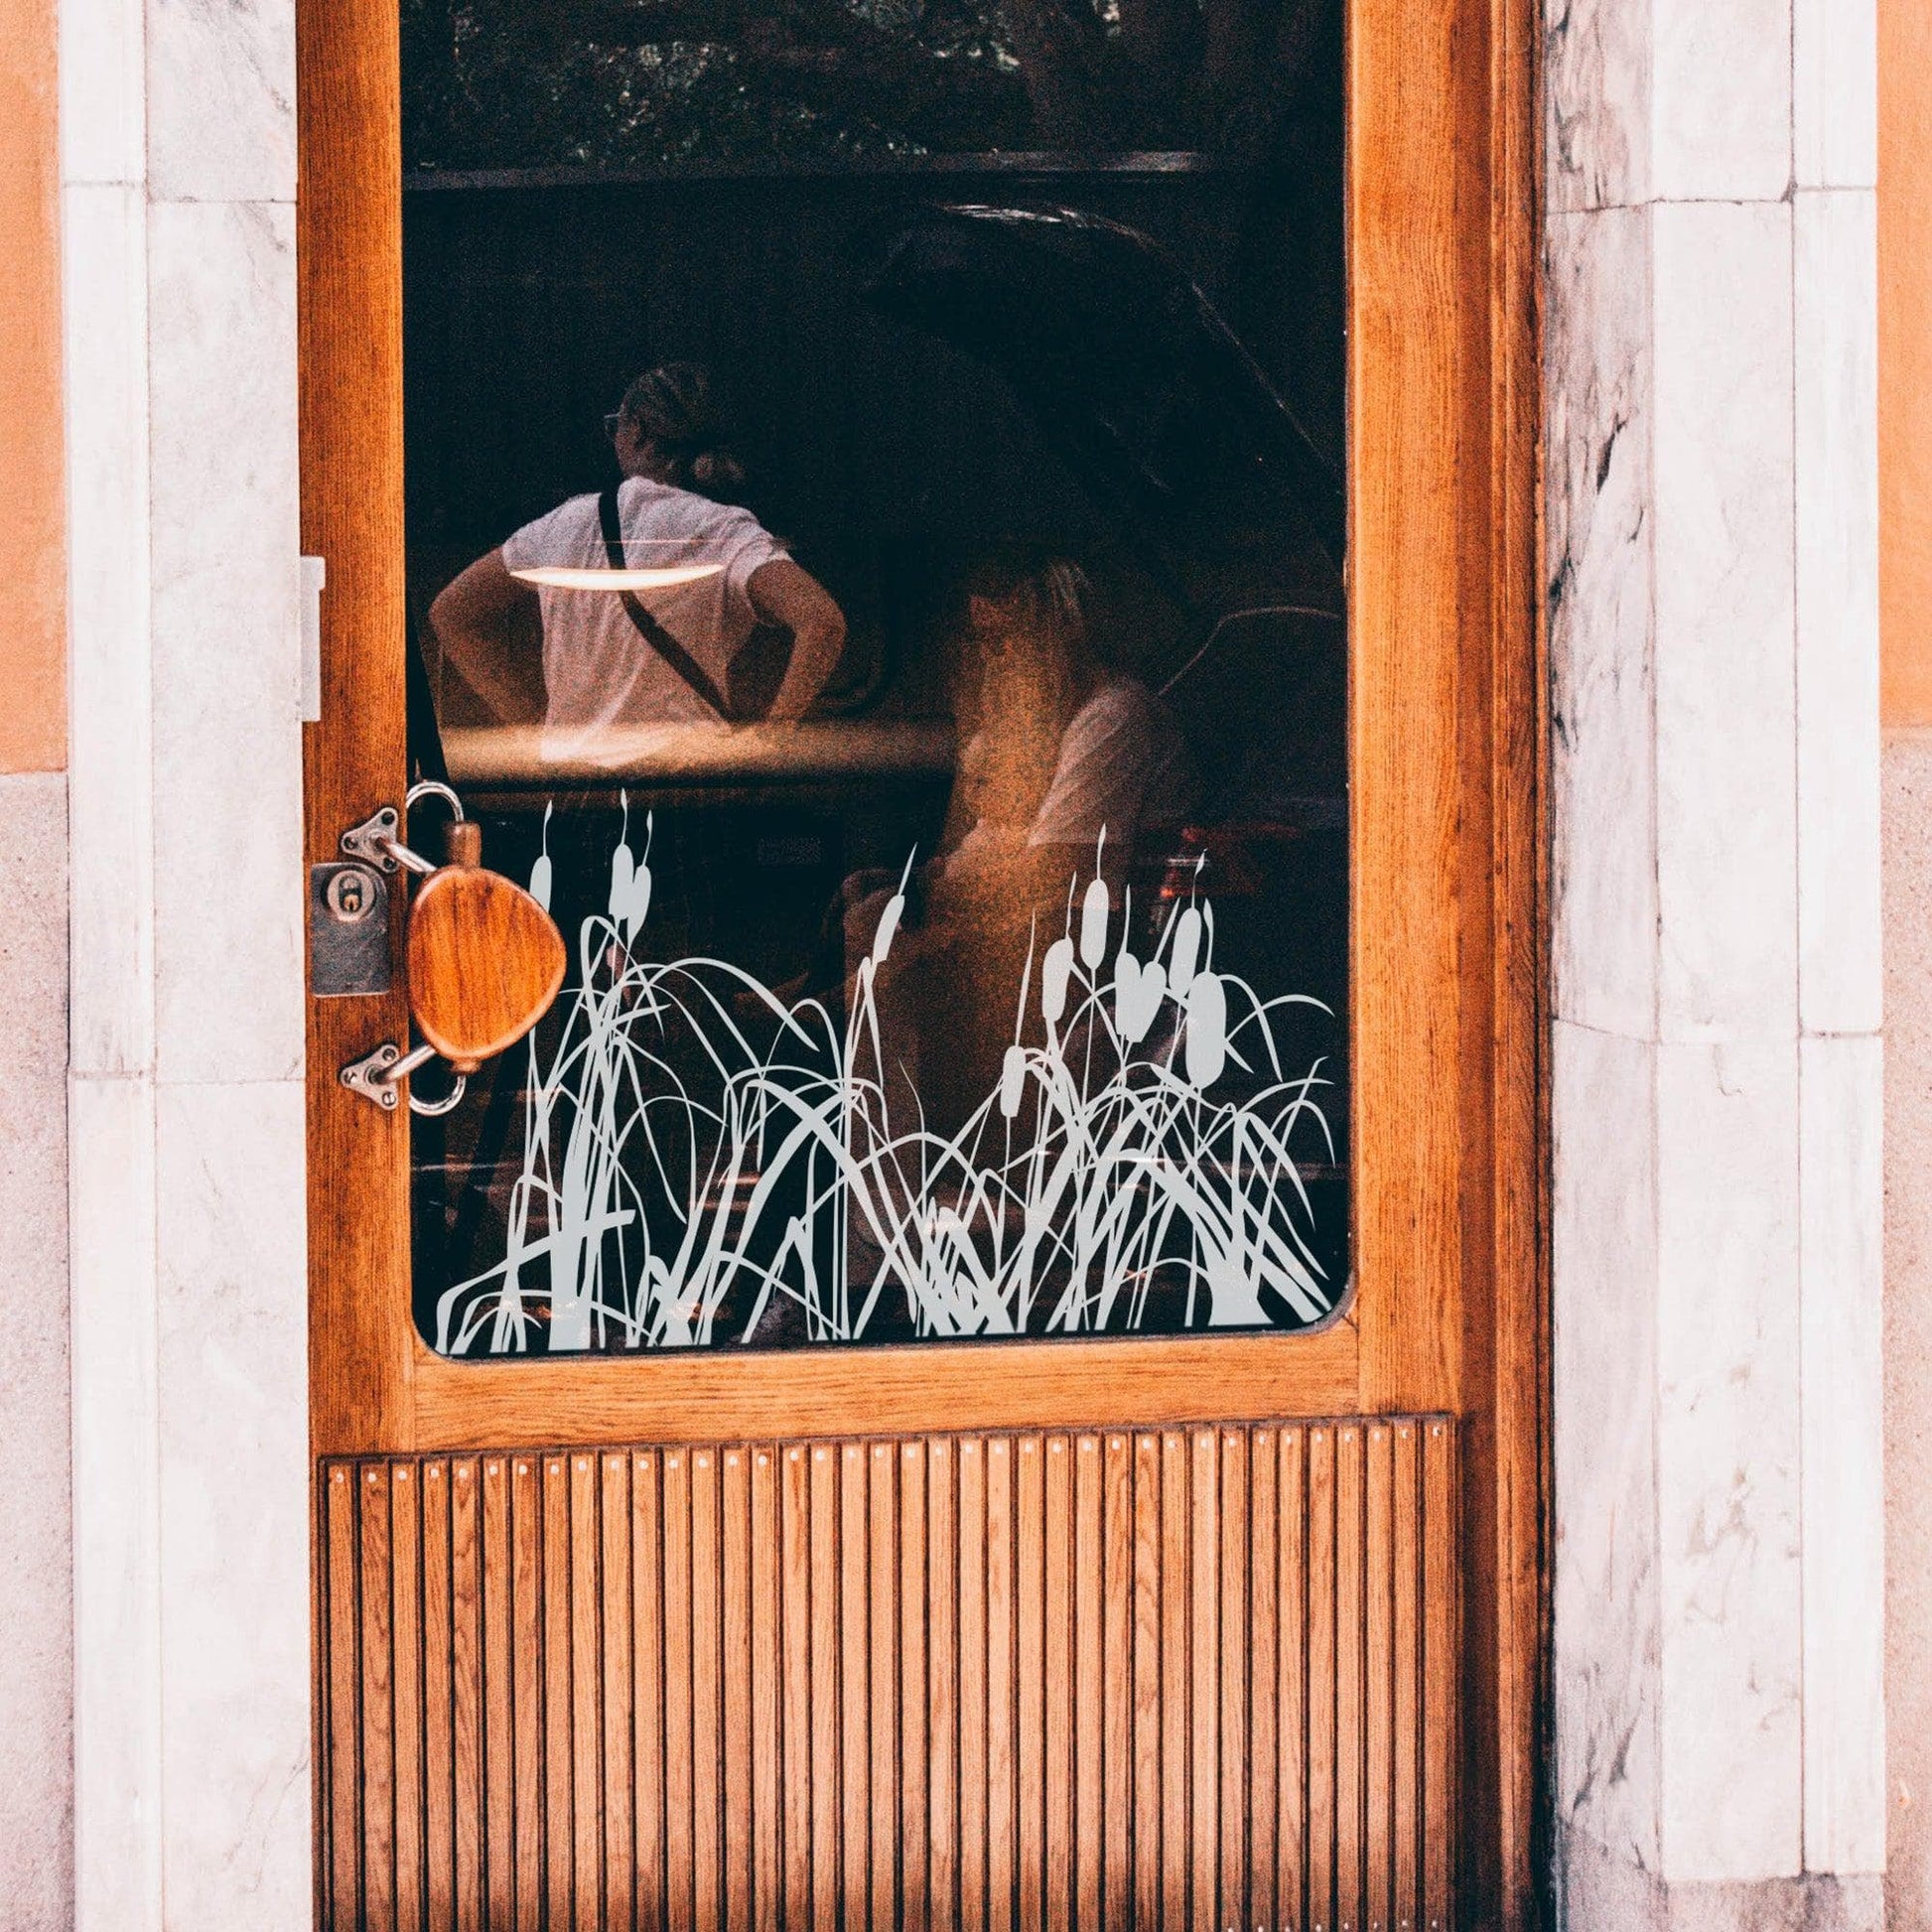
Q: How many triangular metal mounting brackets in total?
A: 2